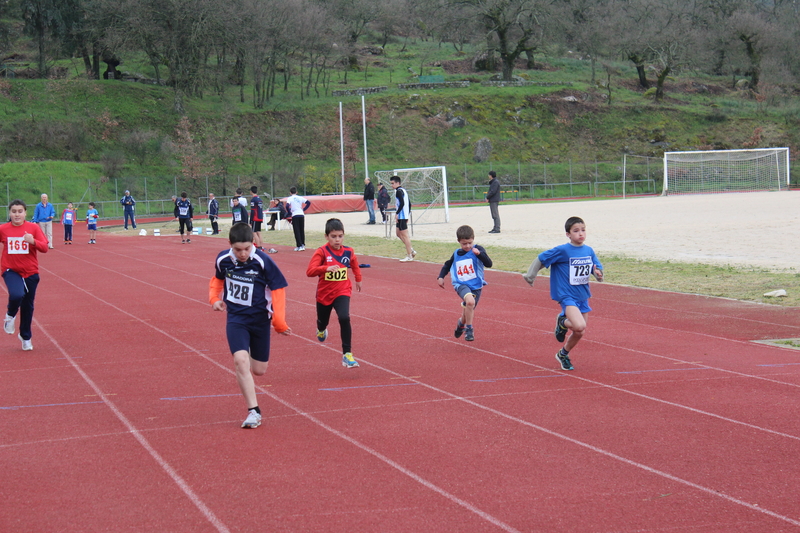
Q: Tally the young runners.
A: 5